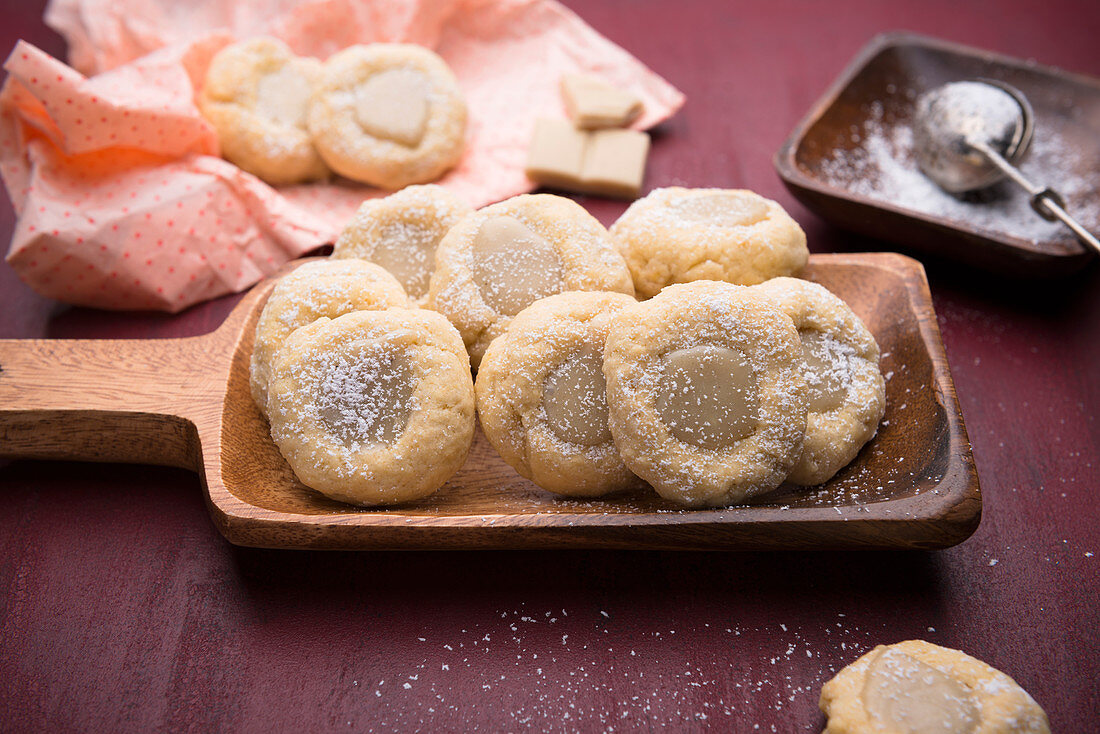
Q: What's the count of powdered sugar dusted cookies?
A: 11